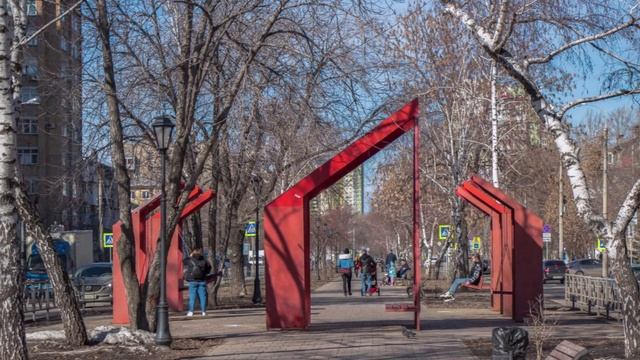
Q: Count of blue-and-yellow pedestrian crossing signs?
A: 5